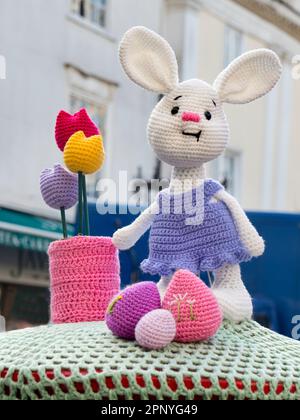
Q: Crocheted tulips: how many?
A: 3